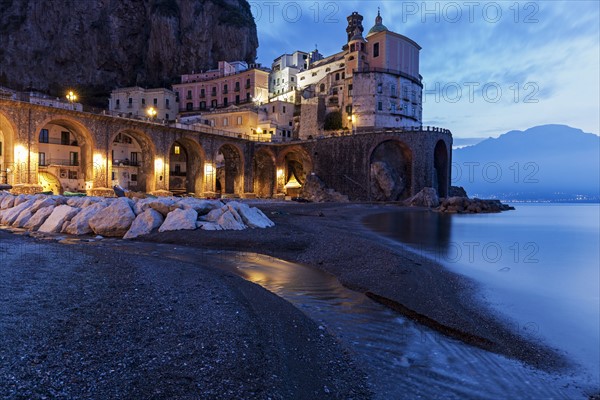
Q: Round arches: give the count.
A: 9